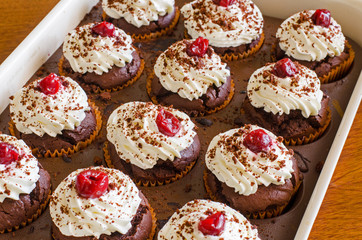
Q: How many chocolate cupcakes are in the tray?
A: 12